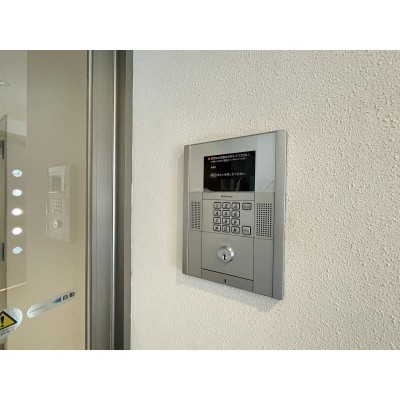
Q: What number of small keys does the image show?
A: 14